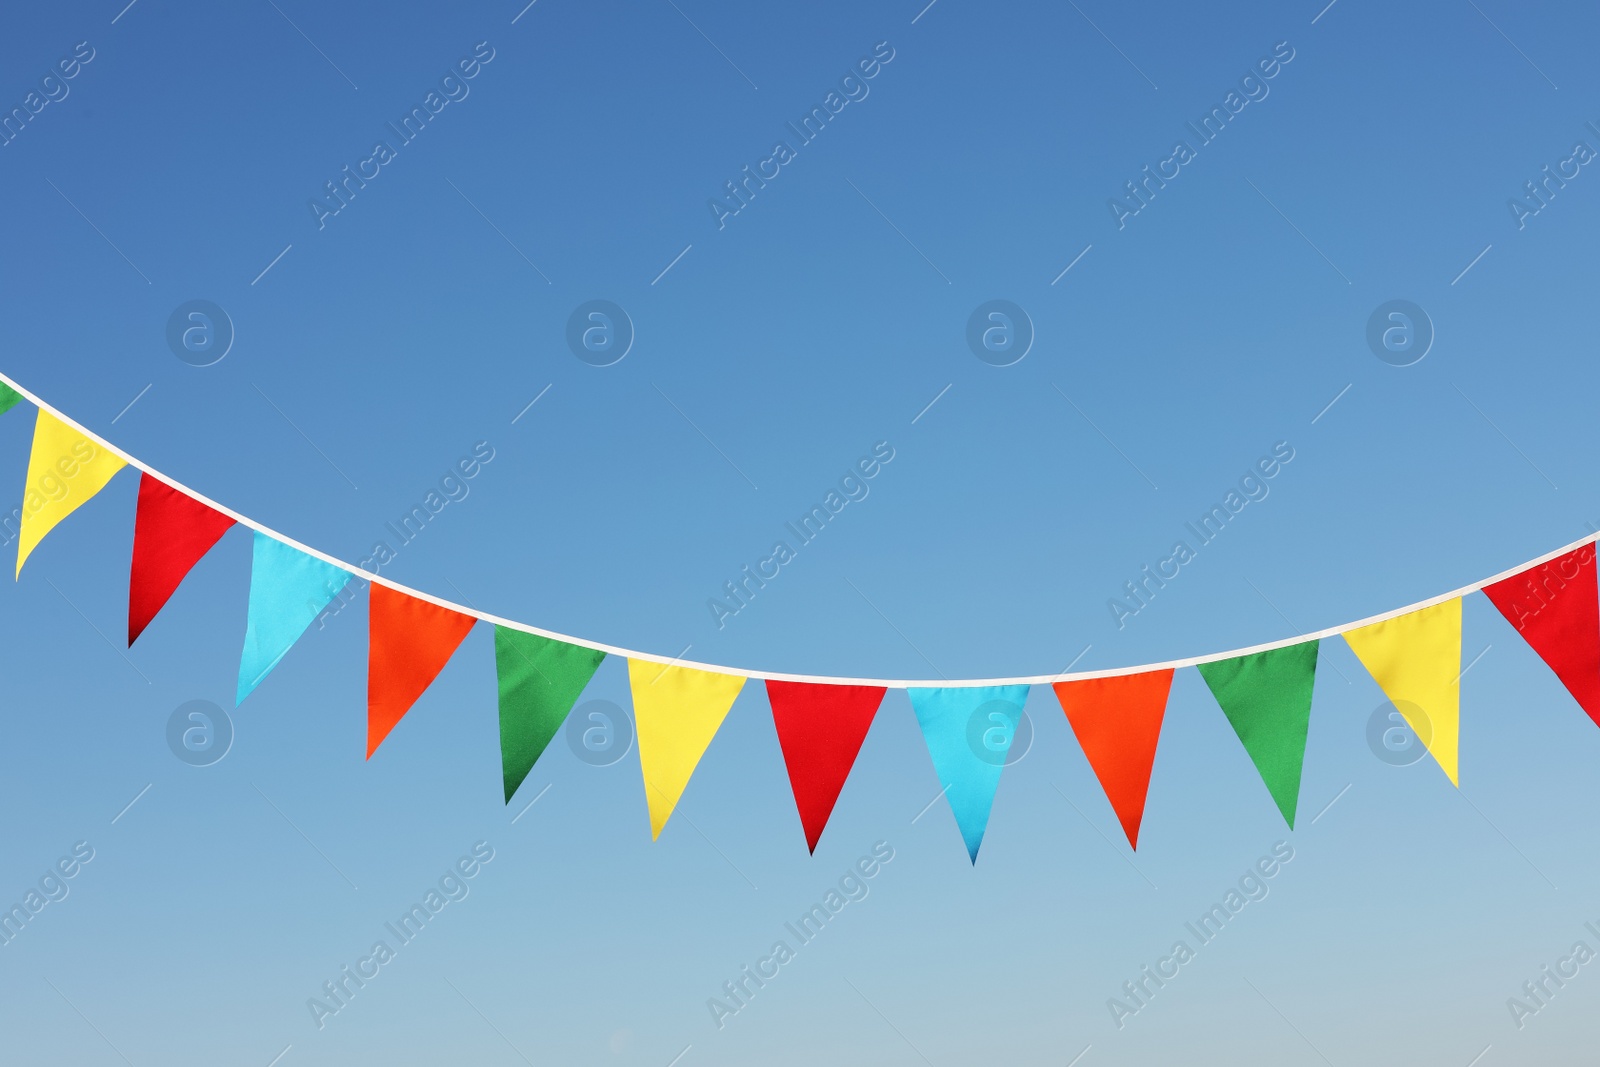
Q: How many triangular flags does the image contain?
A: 13